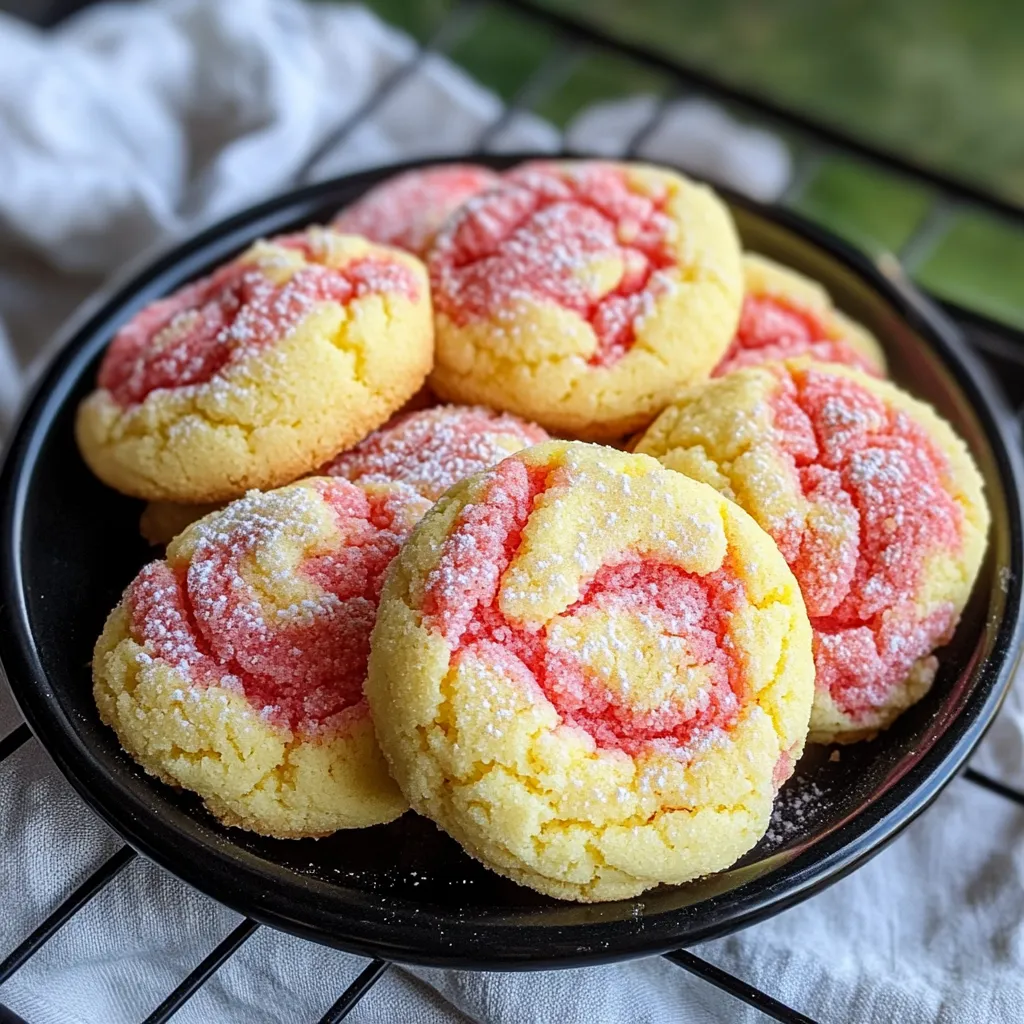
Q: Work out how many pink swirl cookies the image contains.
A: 8